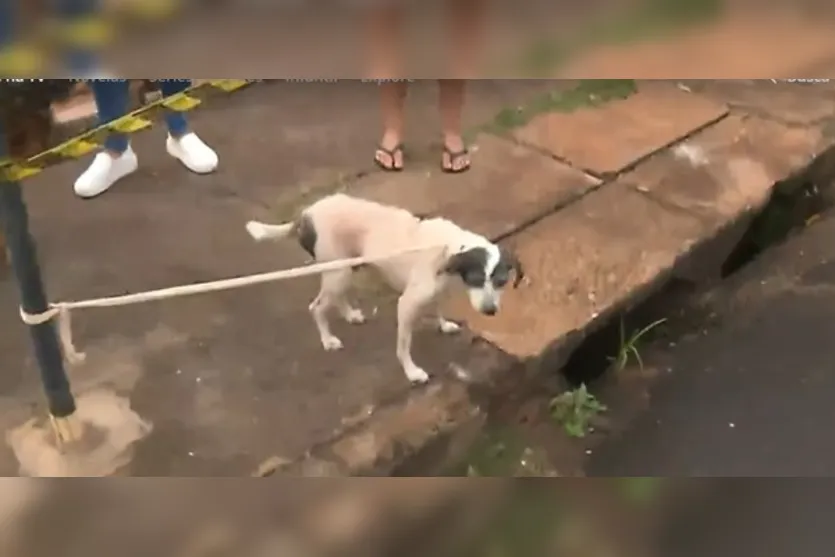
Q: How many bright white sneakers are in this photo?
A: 2